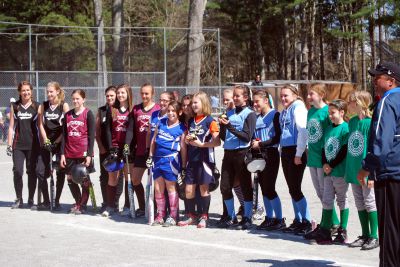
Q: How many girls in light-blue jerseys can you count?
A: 3